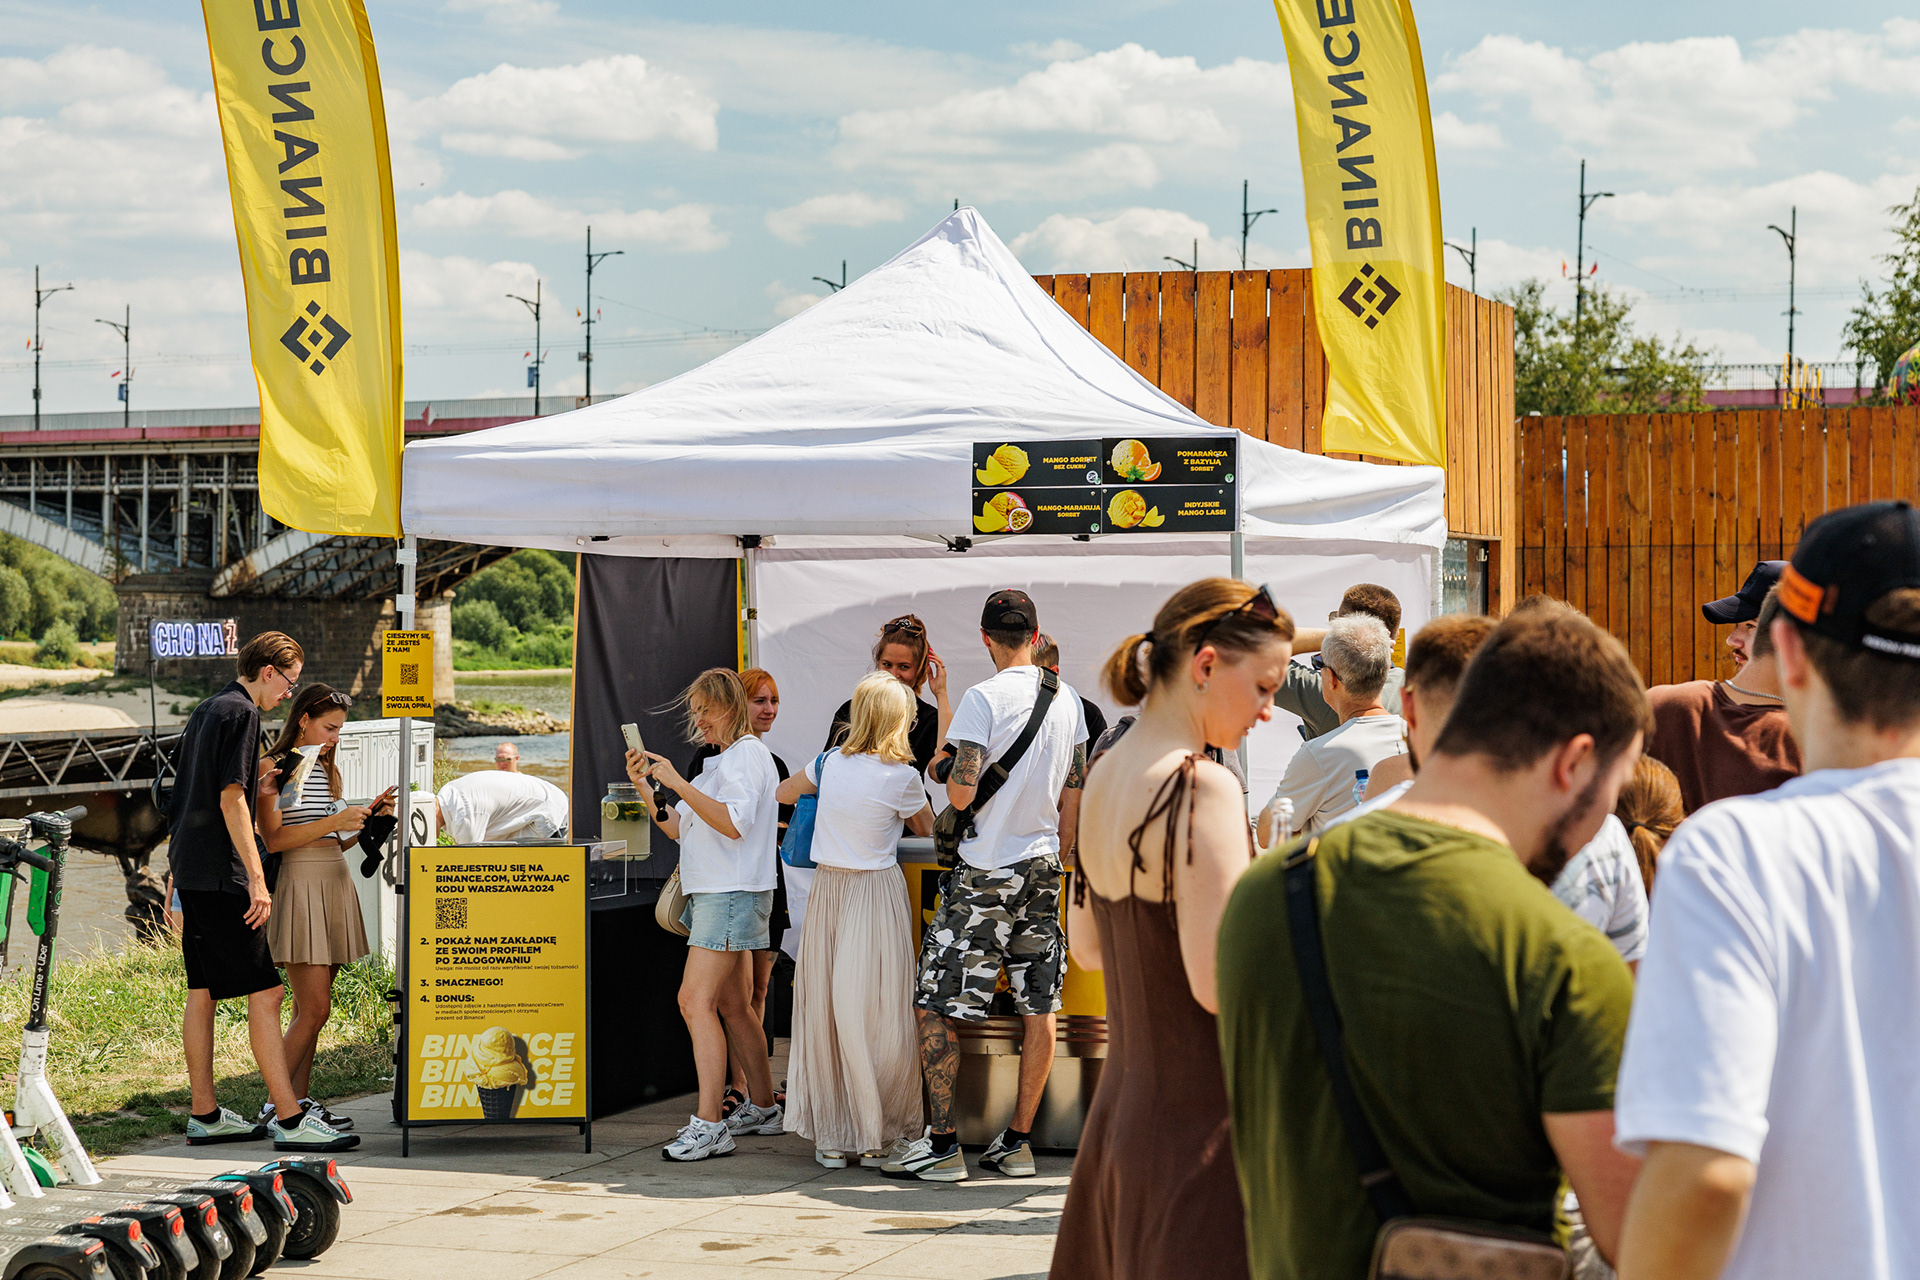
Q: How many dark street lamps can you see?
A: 10